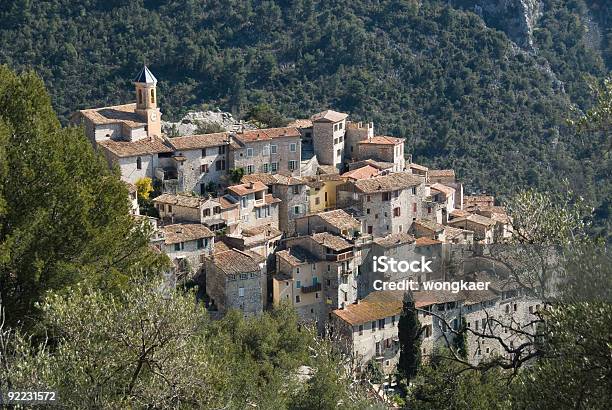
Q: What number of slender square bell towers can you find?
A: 1